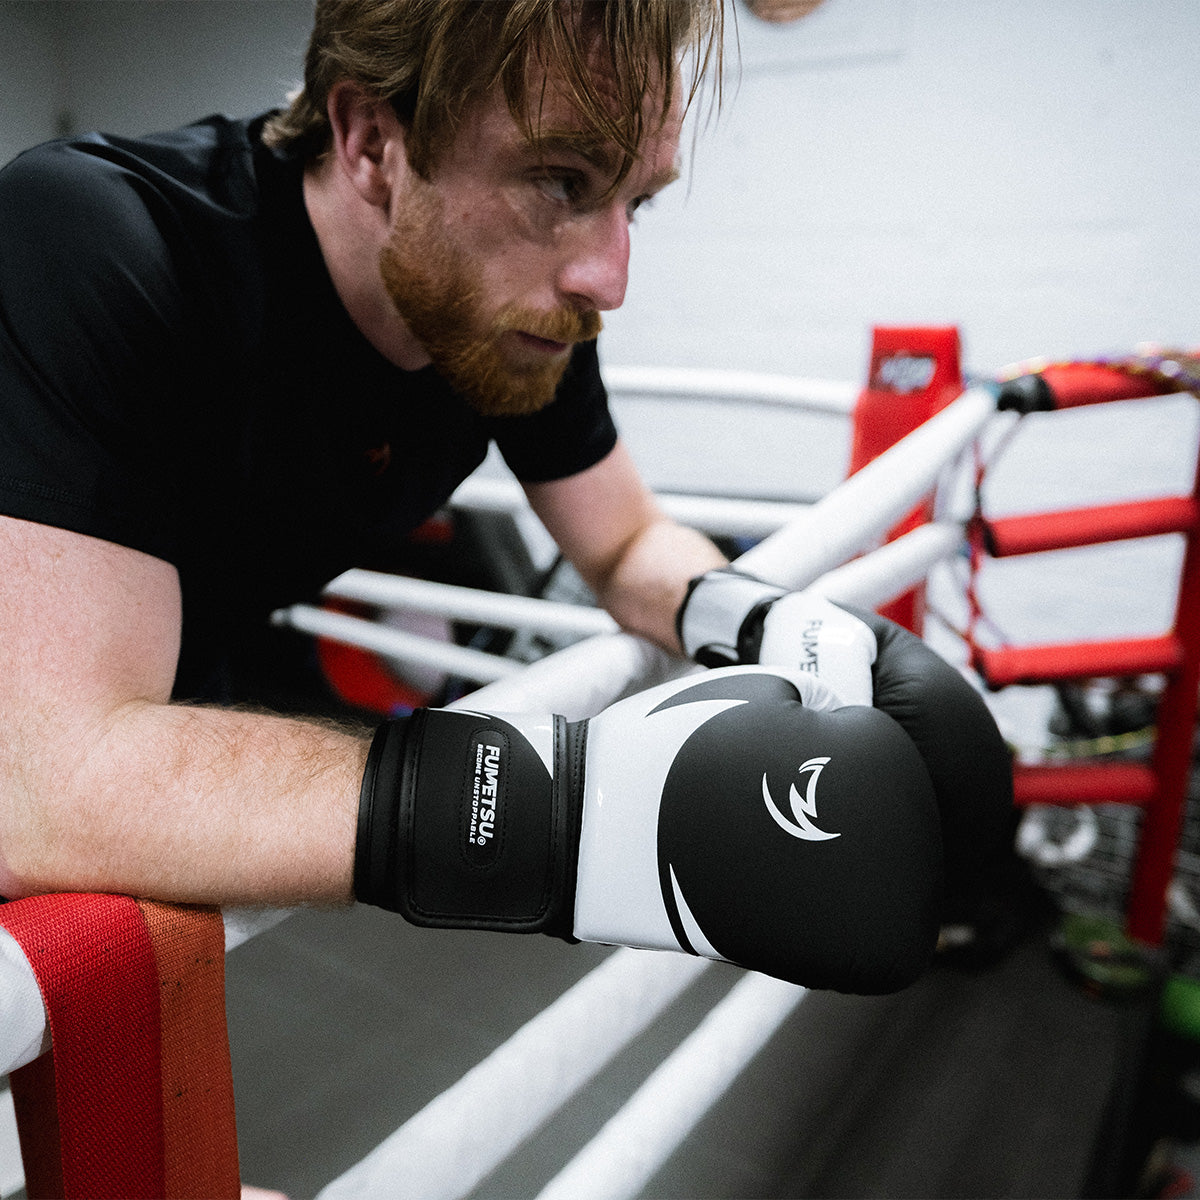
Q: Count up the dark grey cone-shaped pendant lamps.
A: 0